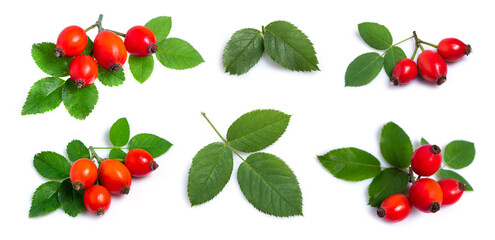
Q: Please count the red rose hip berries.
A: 15